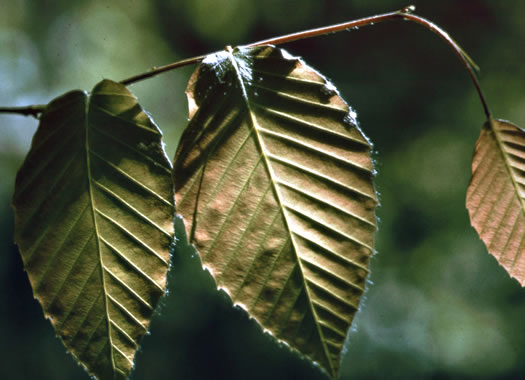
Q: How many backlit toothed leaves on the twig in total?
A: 3